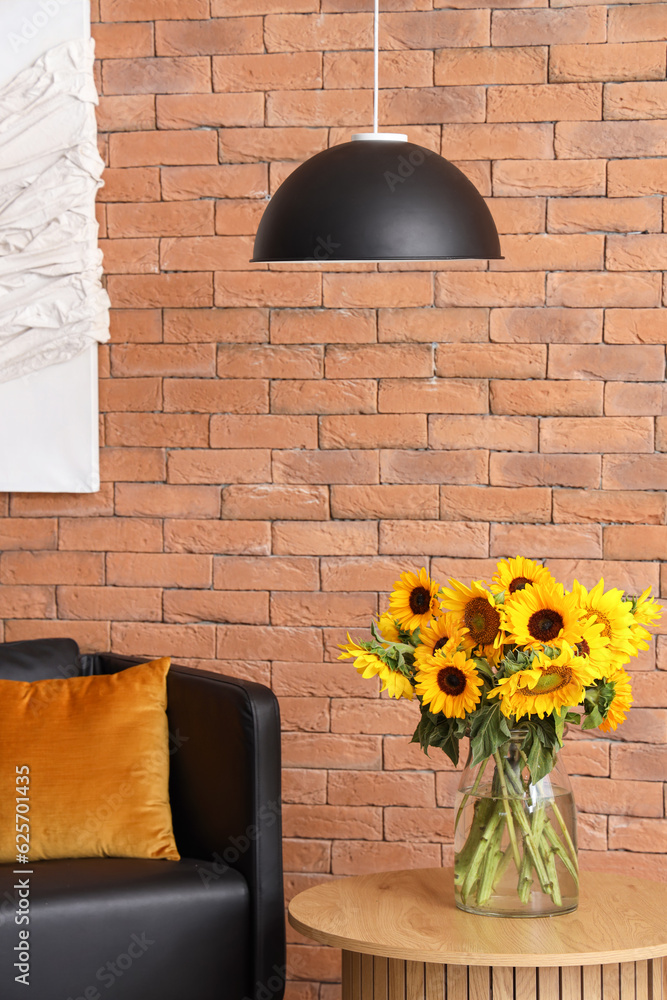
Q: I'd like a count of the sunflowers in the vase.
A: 13